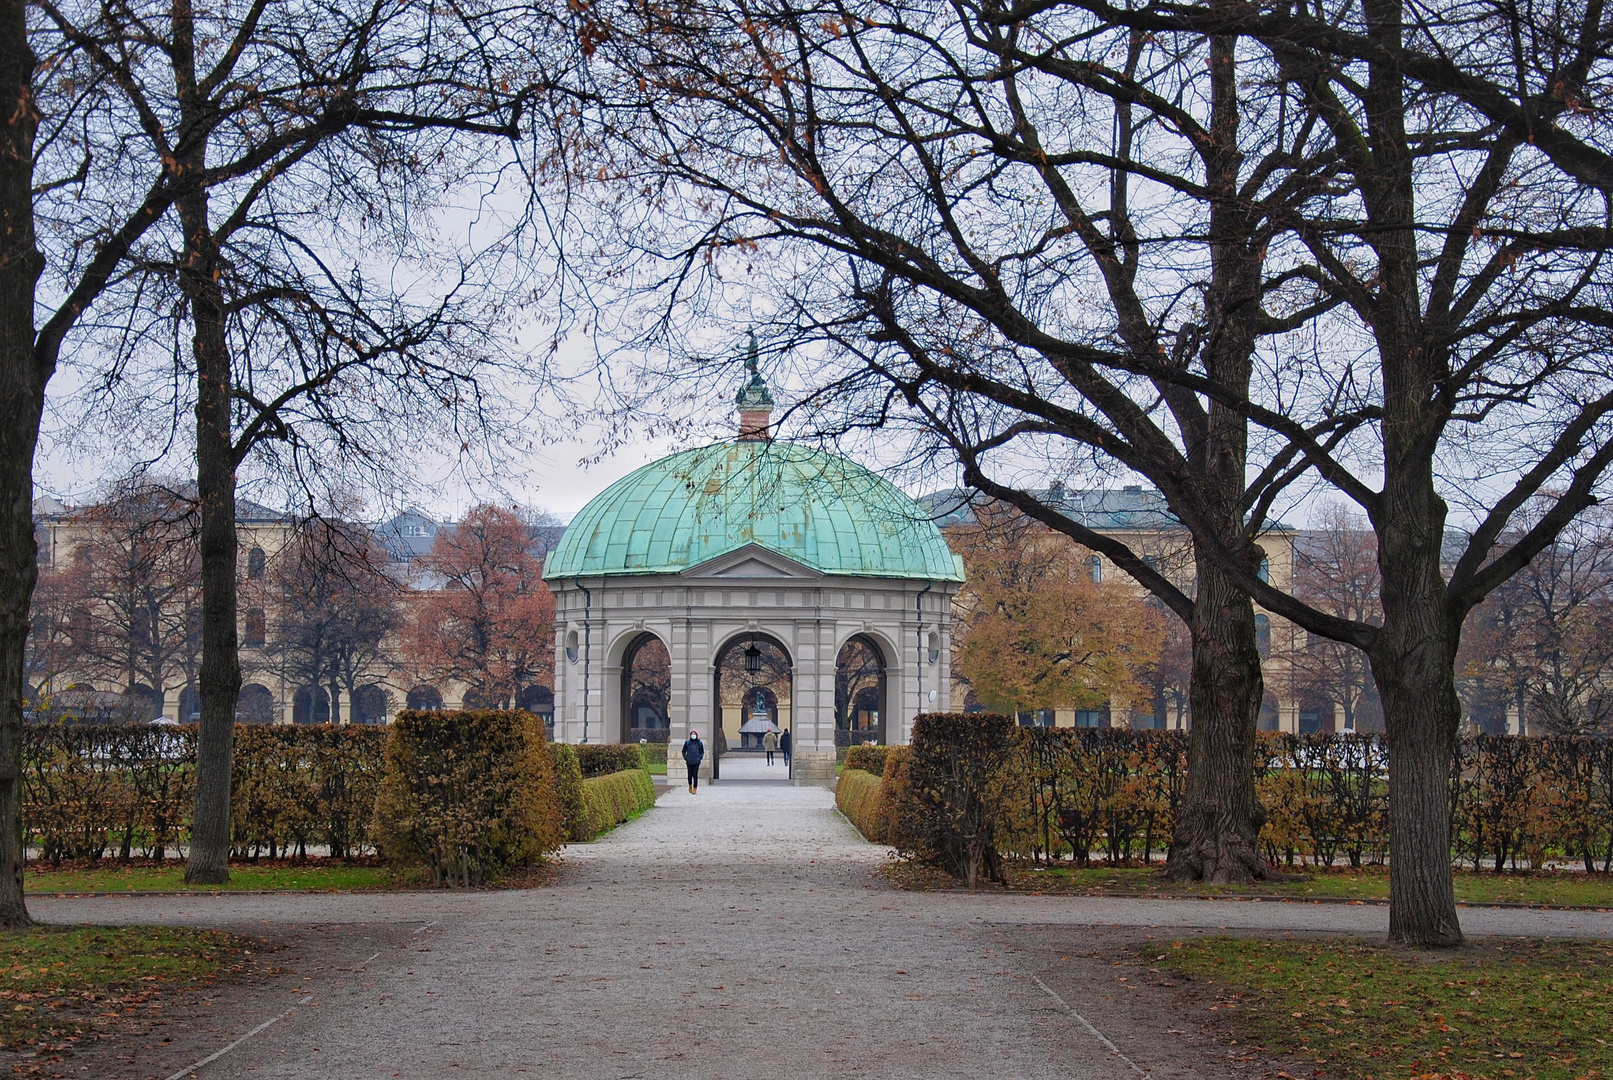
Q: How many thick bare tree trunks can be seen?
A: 4